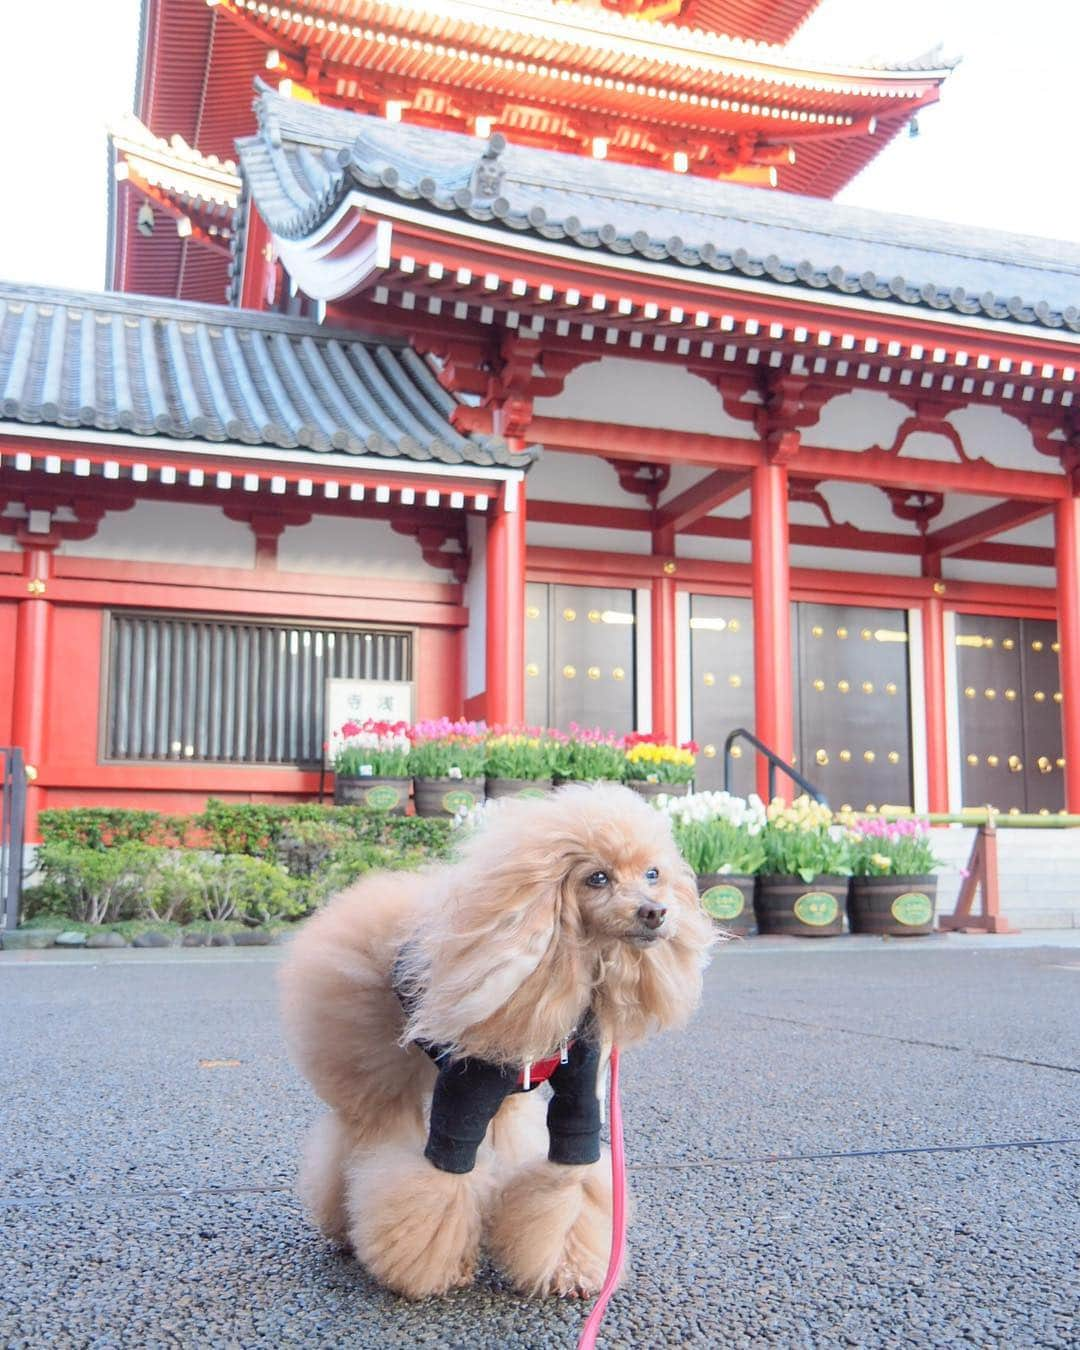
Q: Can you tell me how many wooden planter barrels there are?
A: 8